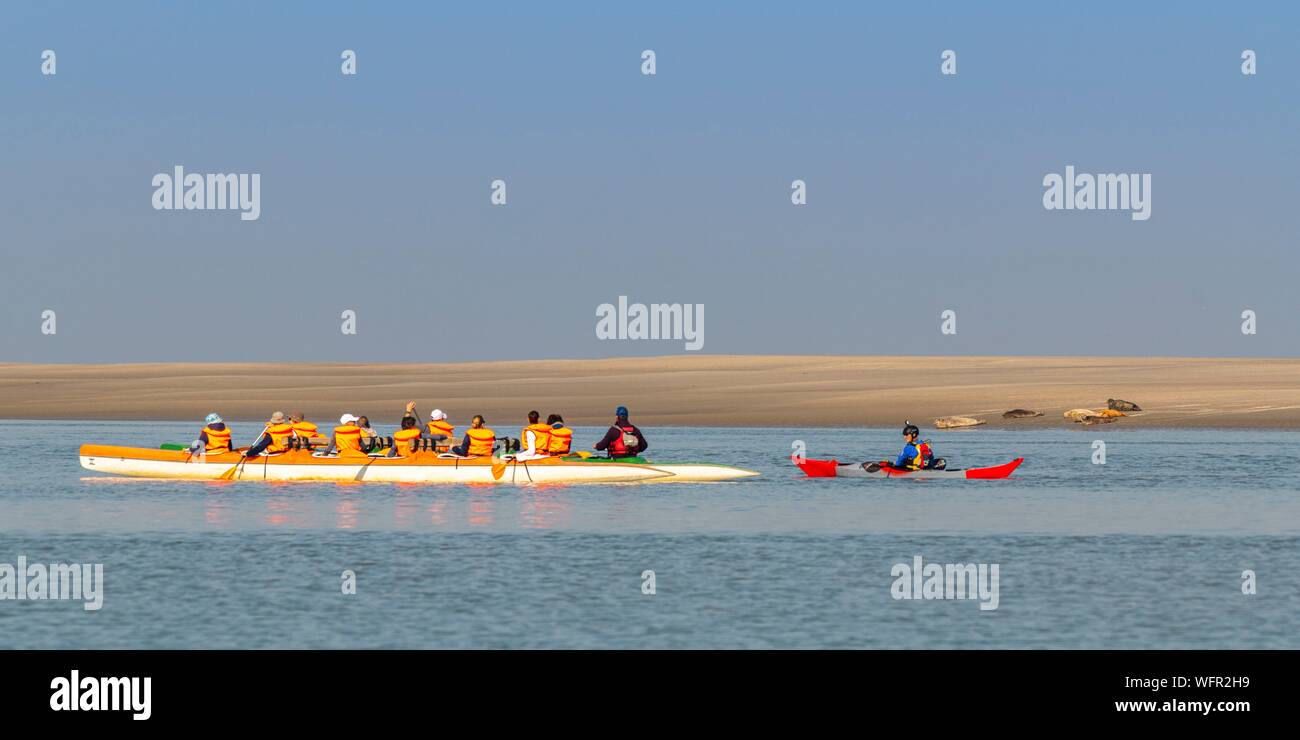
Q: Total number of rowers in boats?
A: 12